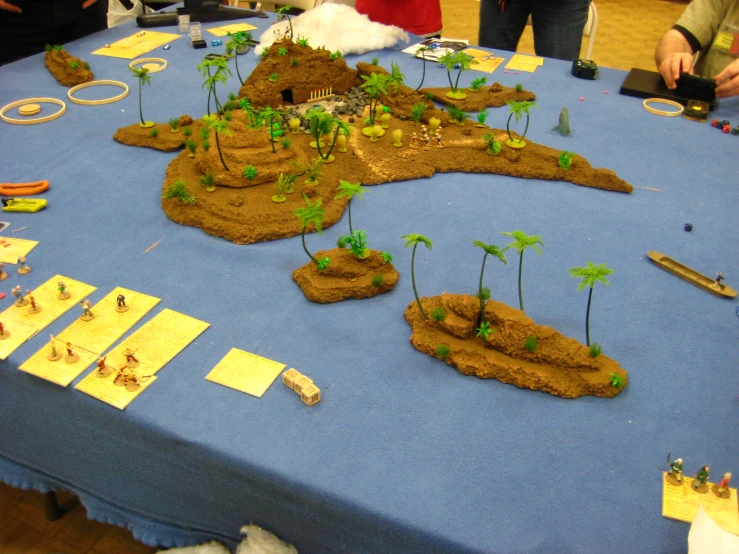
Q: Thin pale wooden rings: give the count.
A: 4